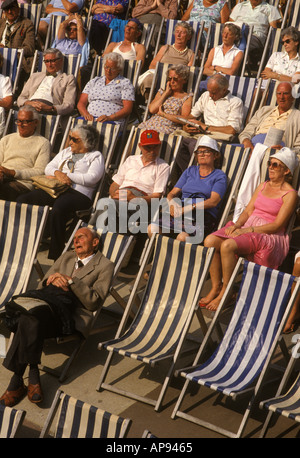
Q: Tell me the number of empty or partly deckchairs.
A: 7